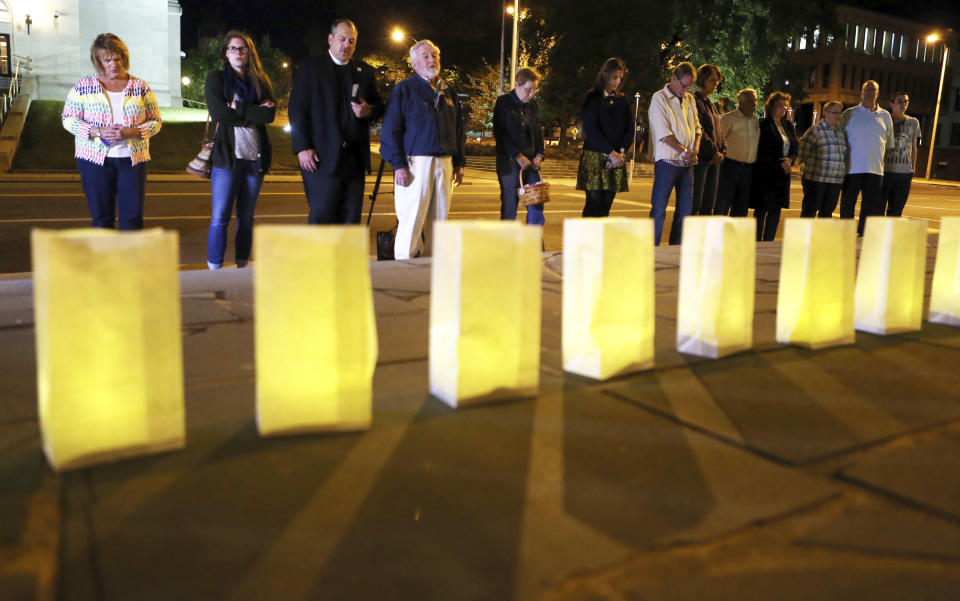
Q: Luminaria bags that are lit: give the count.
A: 8